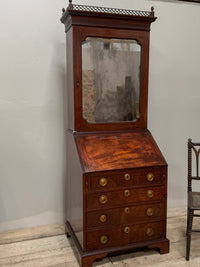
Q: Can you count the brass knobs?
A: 8